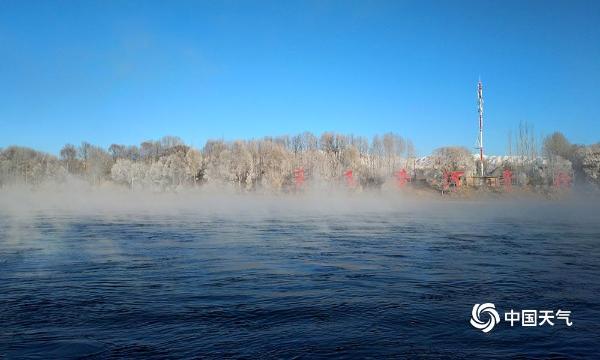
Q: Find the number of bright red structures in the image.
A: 6